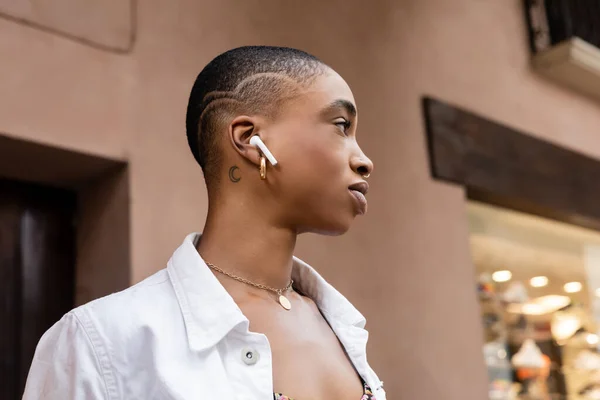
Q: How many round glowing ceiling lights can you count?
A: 3